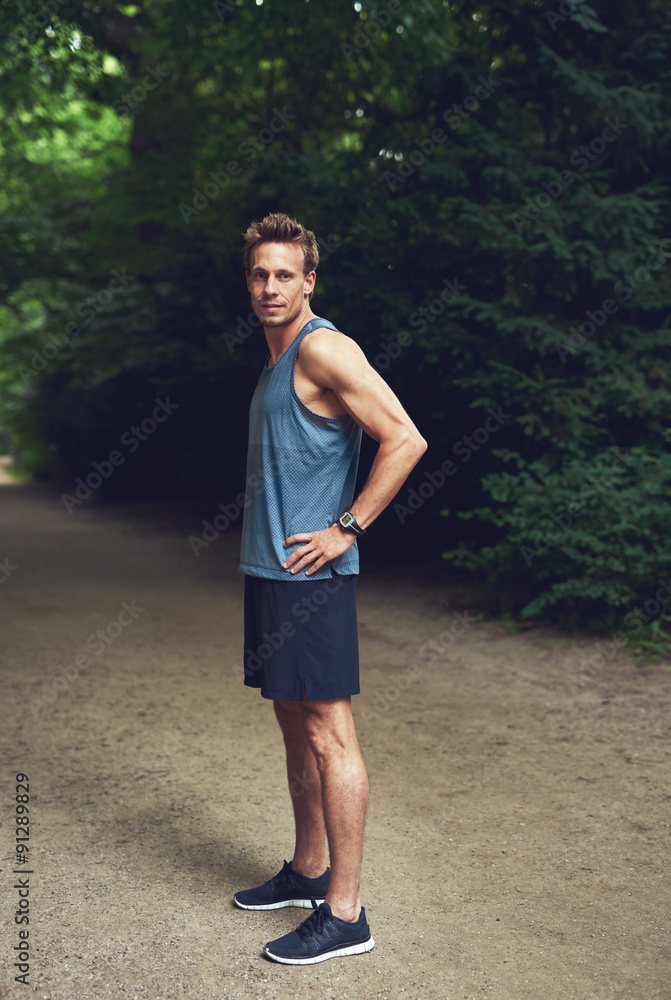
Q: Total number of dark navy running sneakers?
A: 2